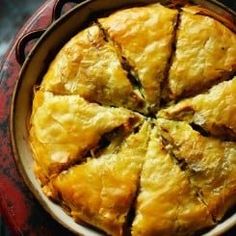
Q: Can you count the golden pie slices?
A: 8